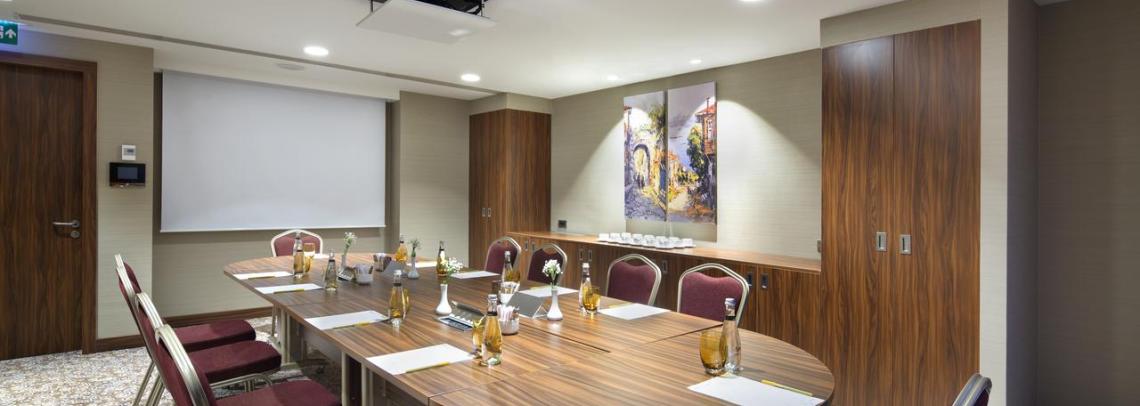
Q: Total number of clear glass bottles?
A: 9